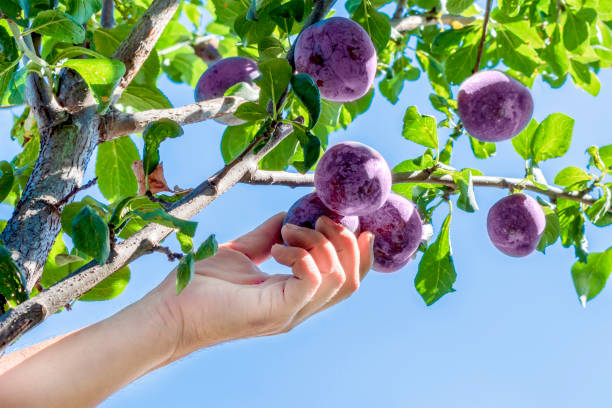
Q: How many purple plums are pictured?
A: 7